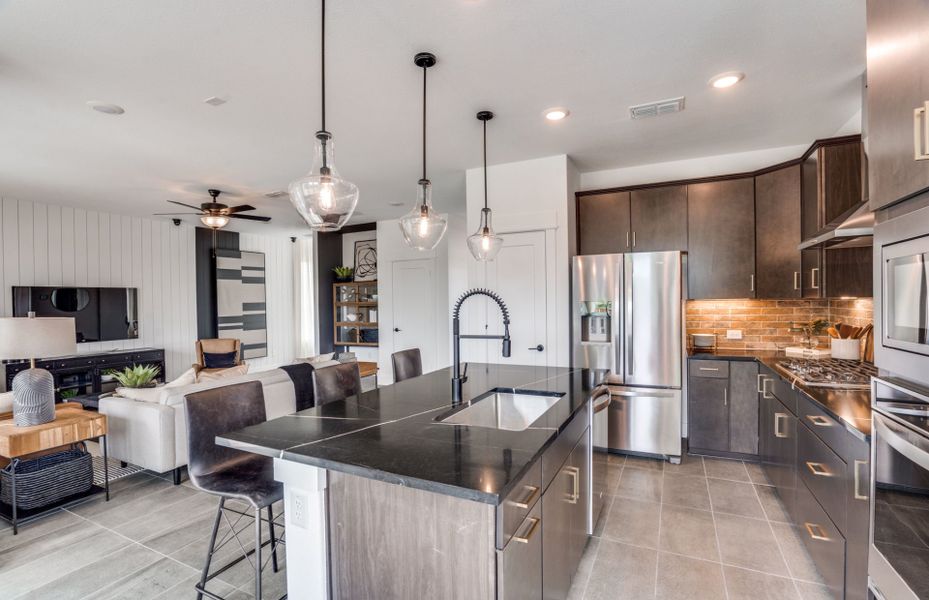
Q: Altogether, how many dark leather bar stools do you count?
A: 3